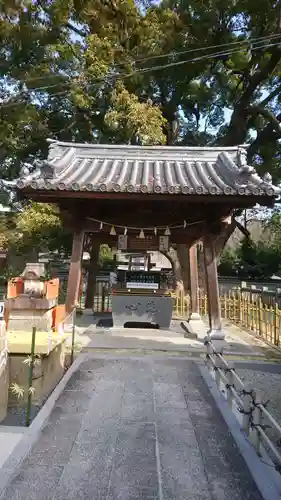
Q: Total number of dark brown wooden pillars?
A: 4